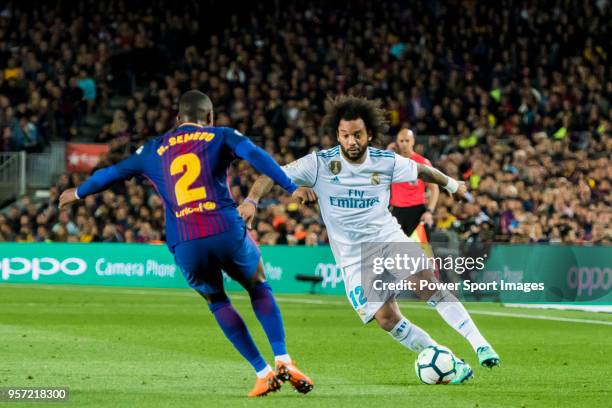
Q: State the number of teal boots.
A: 2